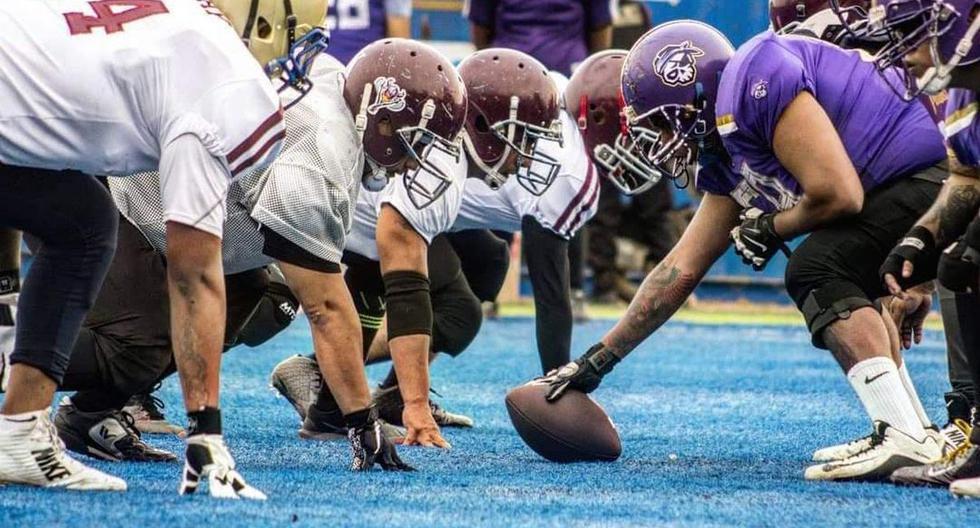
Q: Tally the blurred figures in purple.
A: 2